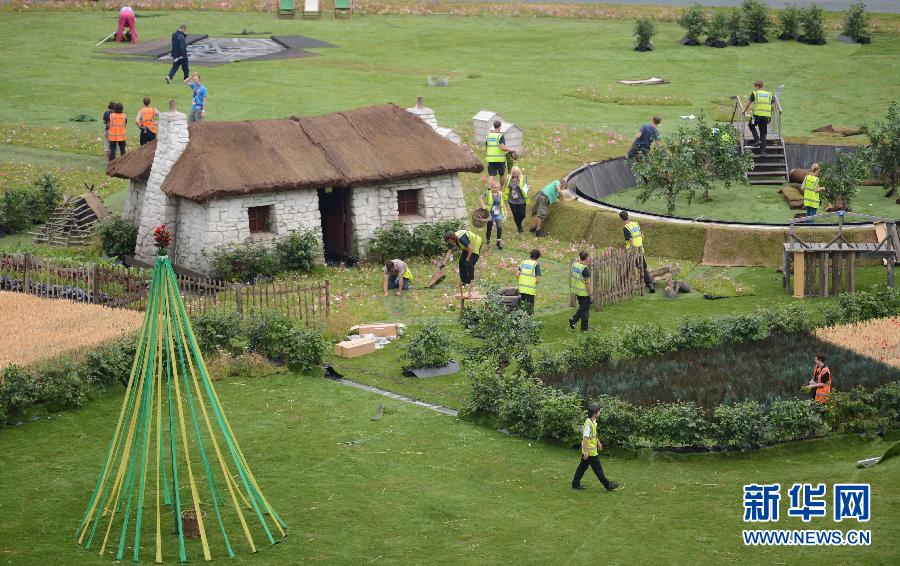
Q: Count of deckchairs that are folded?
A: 0